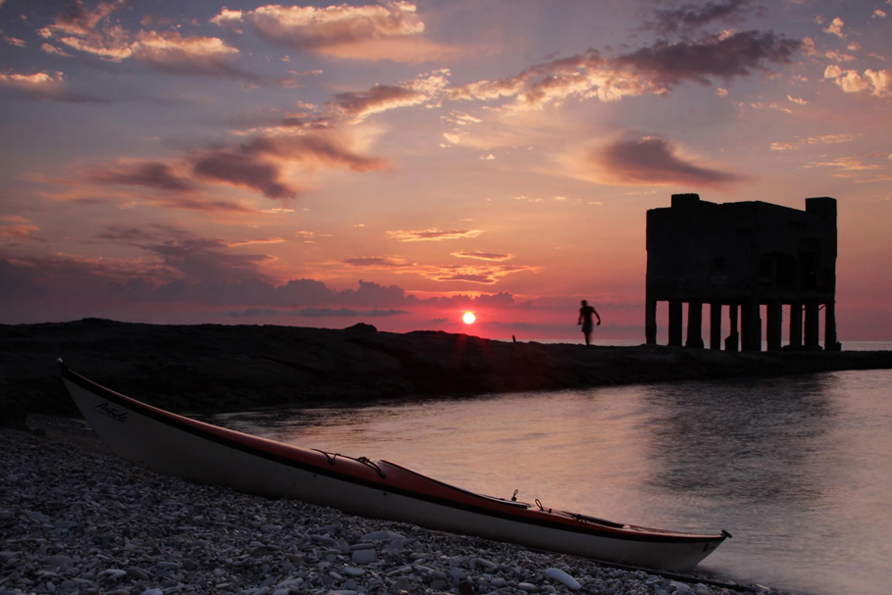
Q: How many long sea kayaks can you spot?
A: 1